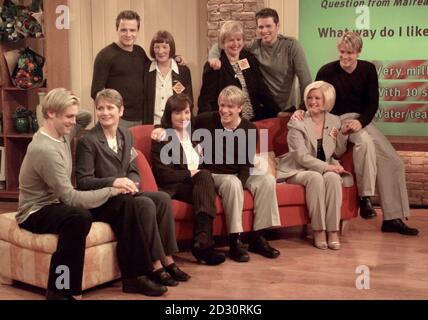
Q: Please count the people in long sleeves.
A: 10